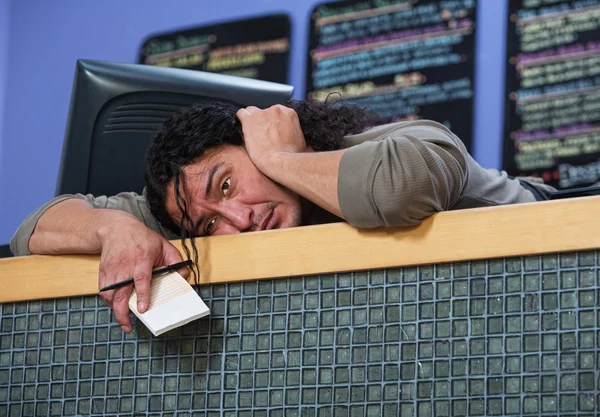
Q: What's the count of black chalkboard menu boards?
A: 3